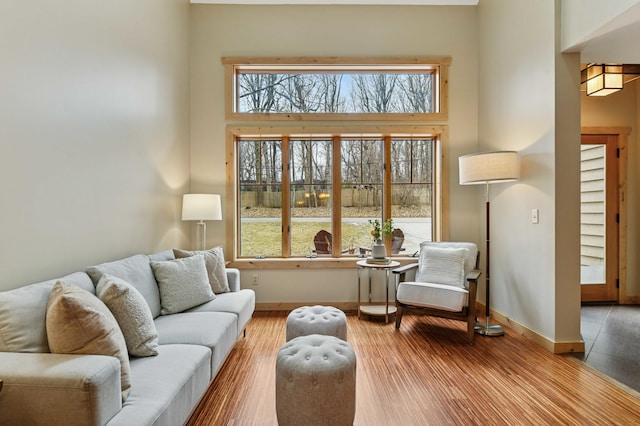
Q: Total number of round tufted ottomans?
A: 2